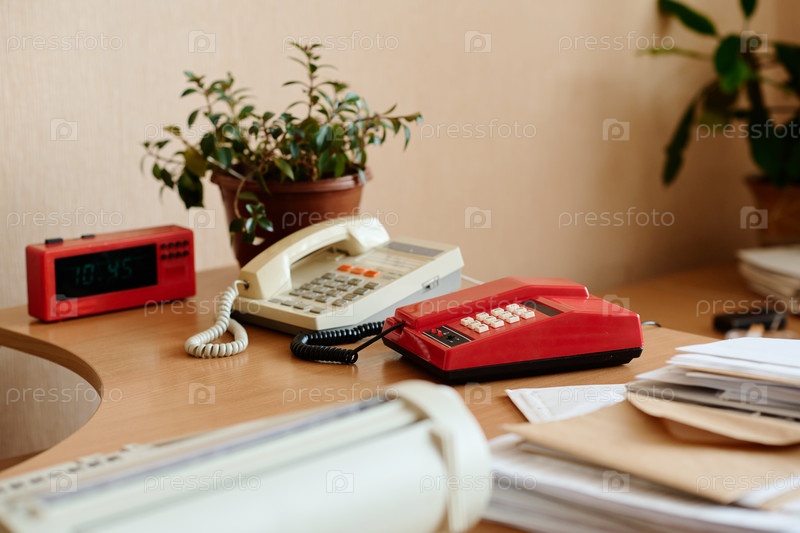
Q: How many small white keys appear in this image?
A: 12